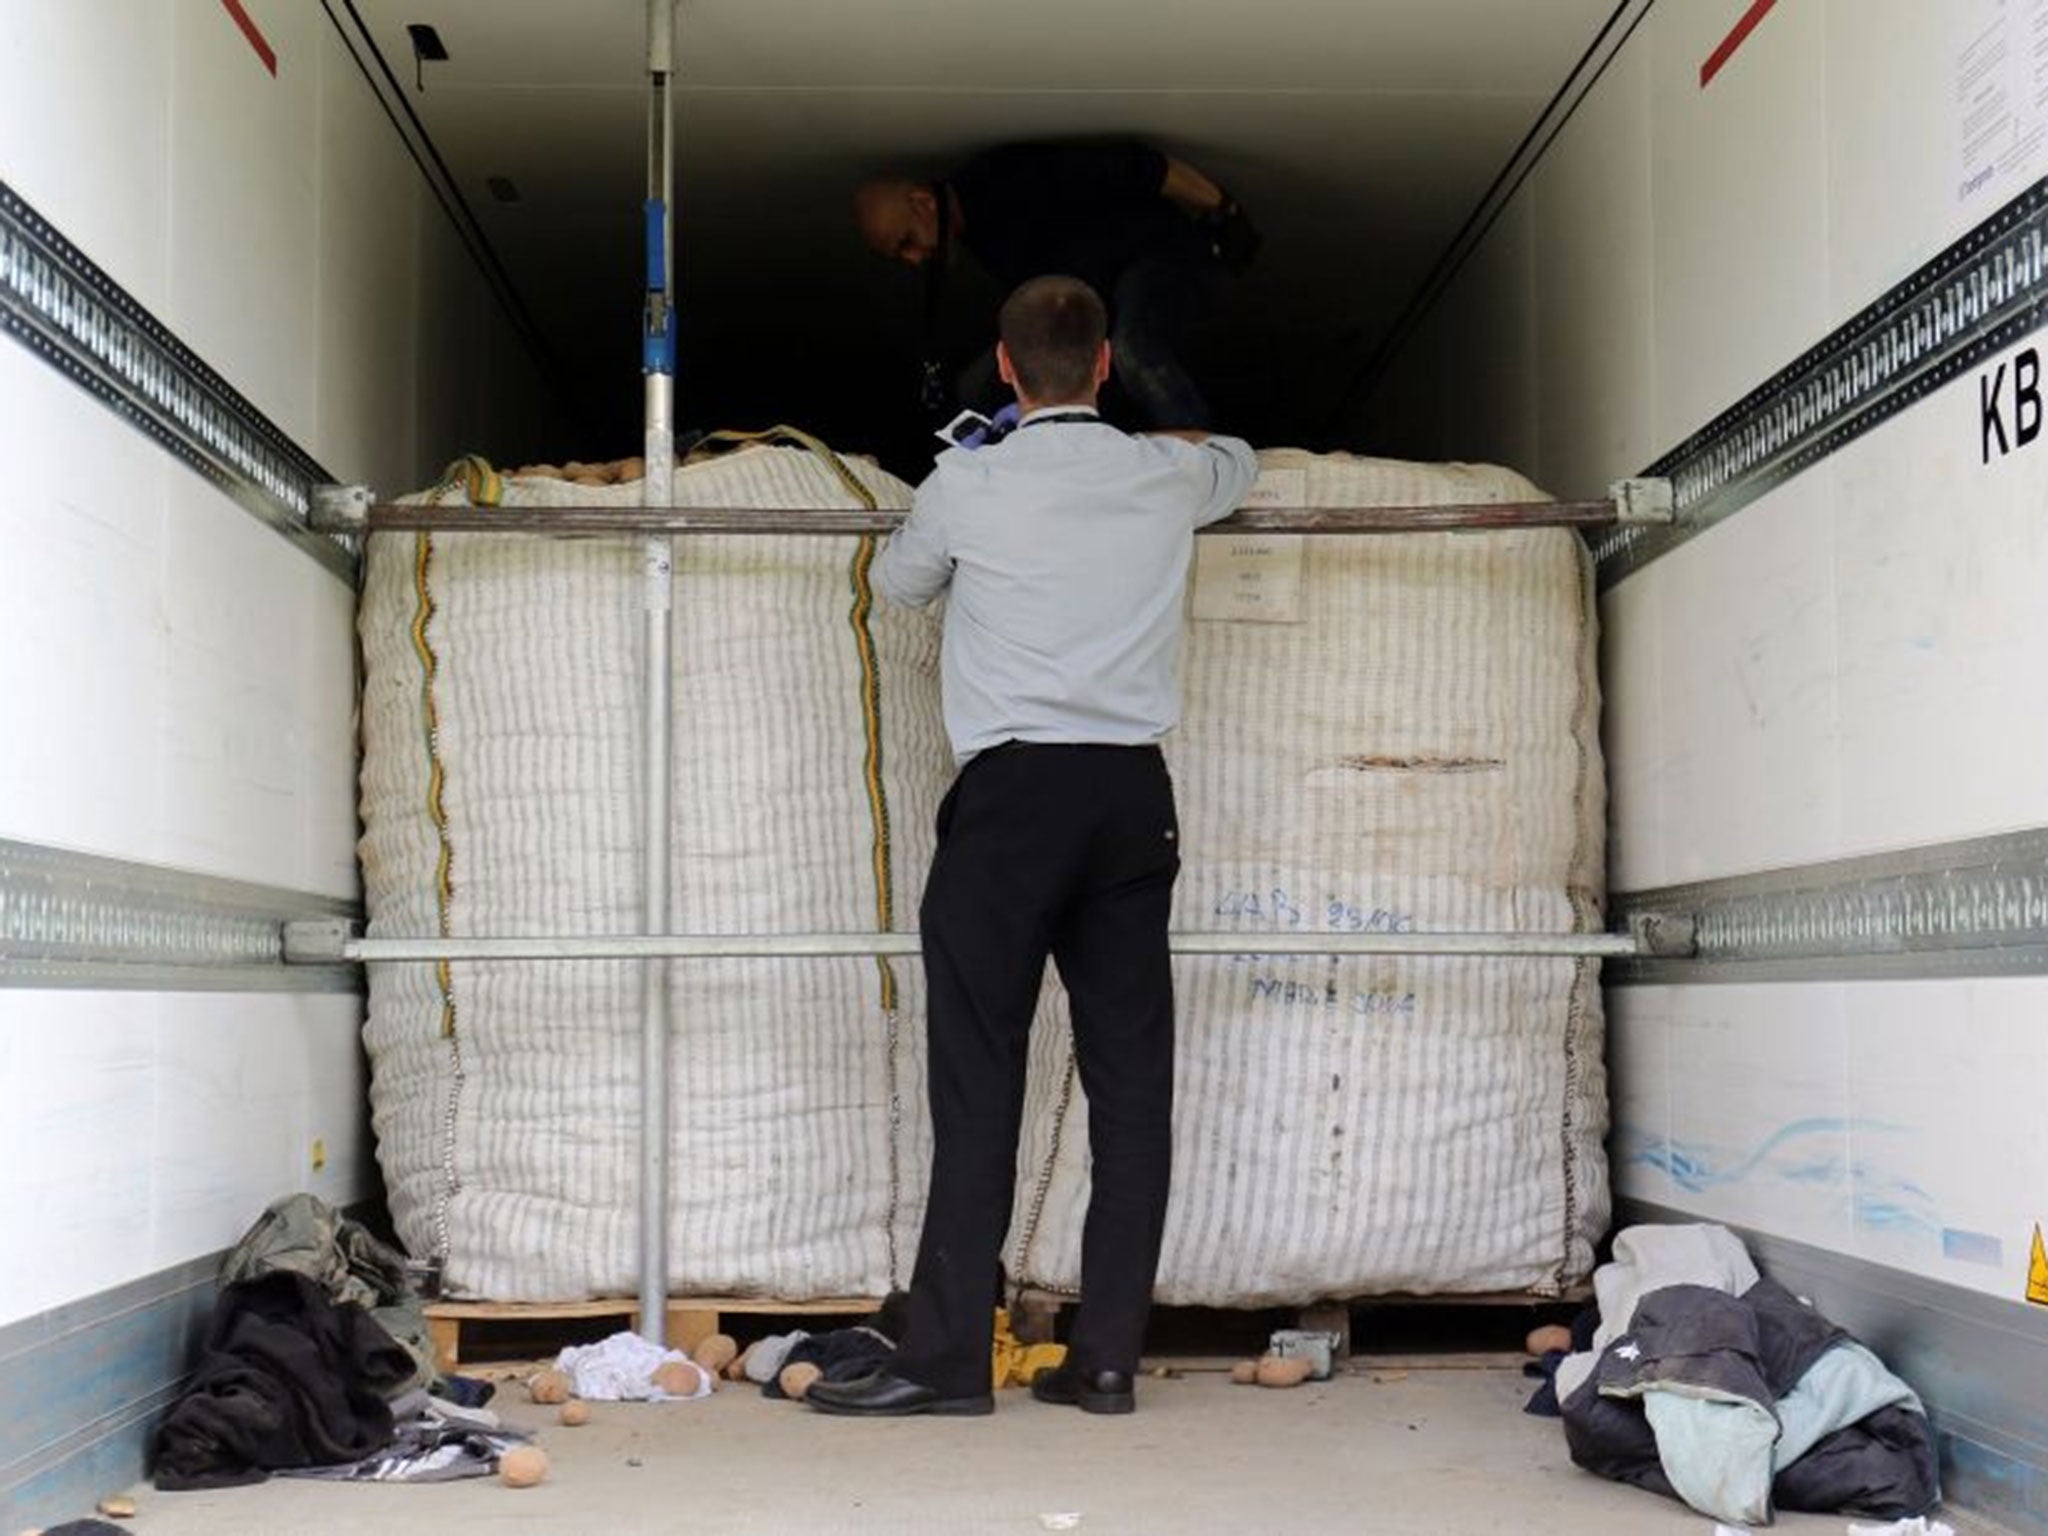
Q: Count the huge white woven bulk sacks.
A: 2